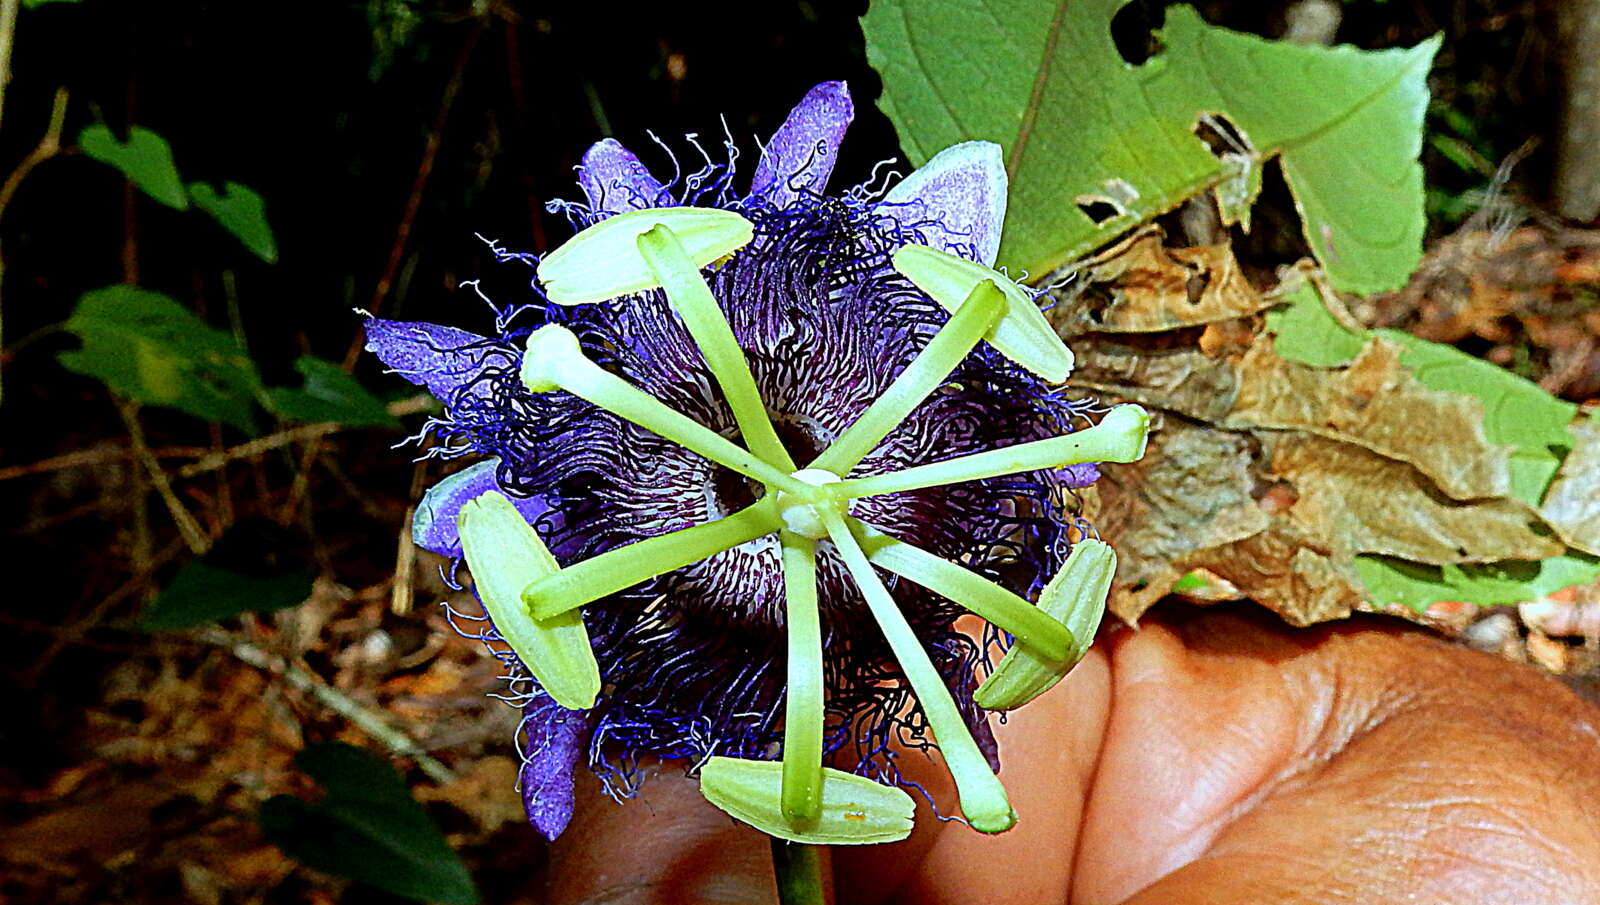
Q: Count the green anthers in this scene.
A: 5